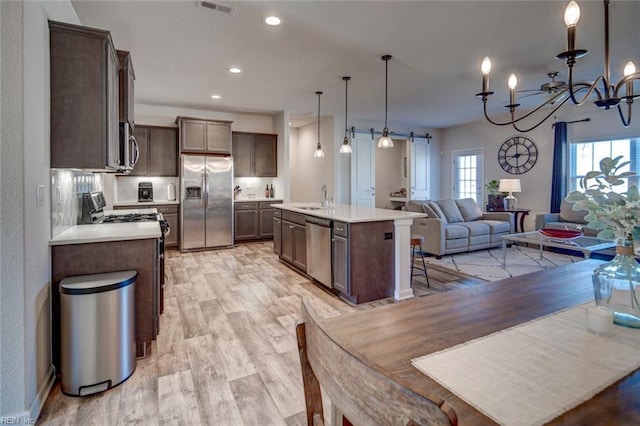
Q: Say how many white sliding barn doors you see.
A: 2